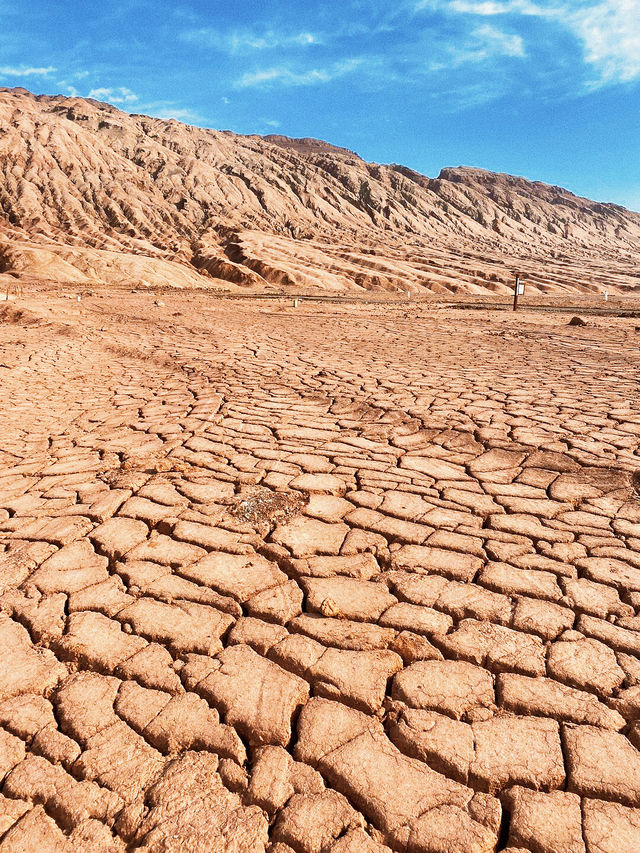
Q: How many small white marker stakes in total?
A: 4